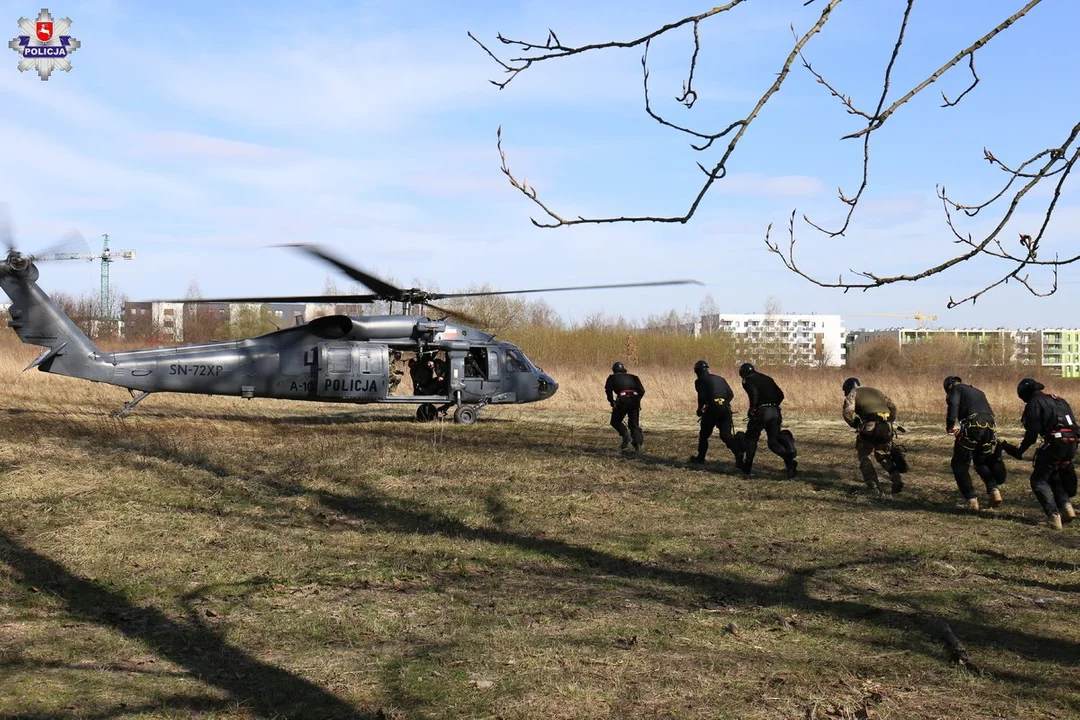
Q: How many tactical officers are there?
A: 6